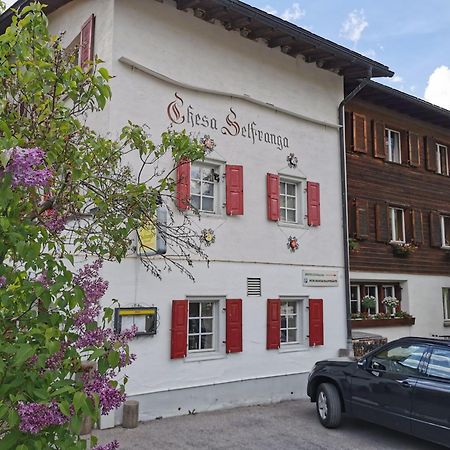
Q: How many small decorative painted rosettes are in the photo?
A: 4